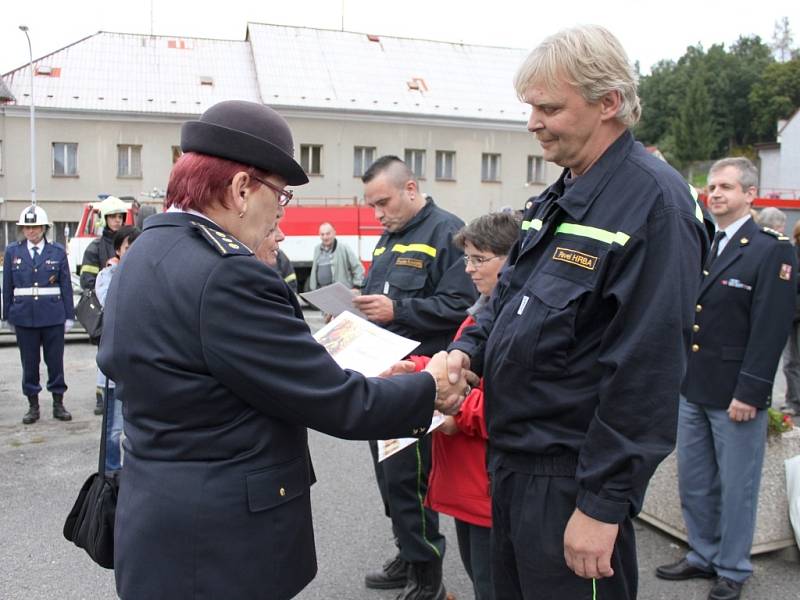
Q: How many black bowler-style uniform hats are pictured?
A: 1